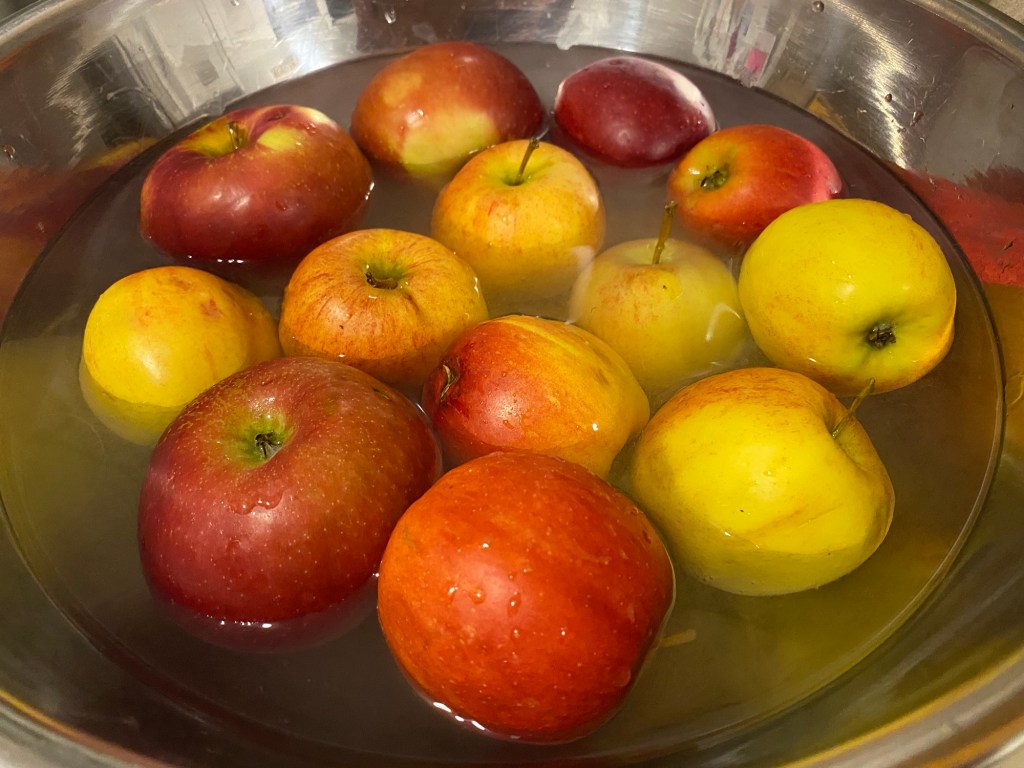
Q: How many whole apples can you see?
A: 13